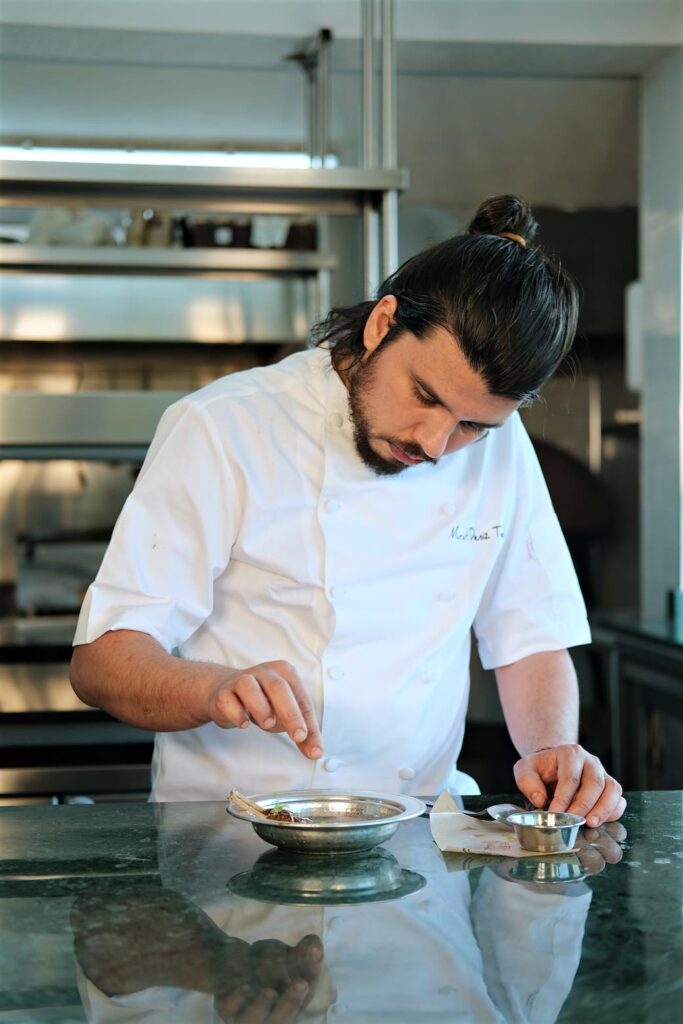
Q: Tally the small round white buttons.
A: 9